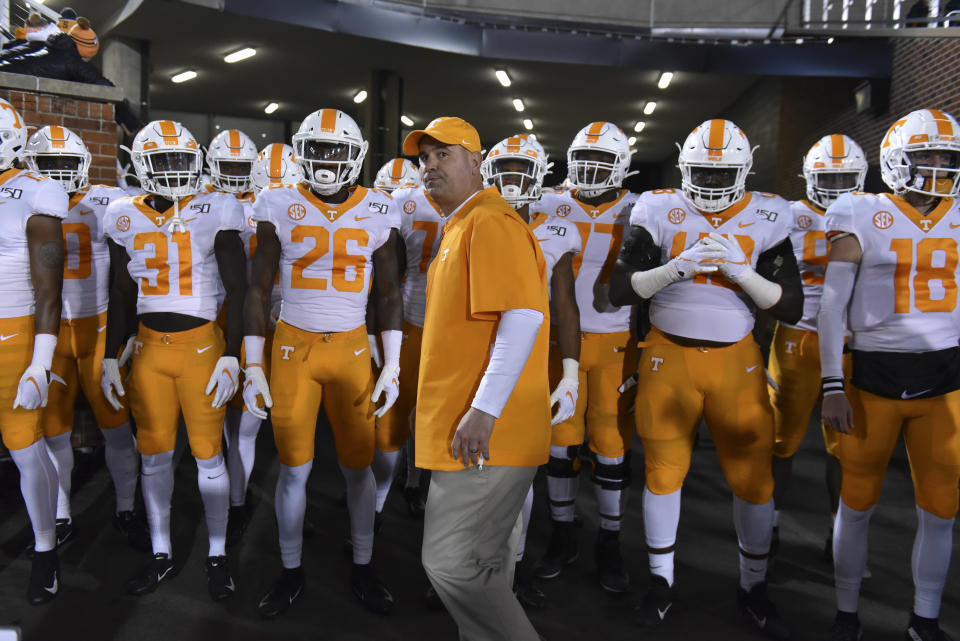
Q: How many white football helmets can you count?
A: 12